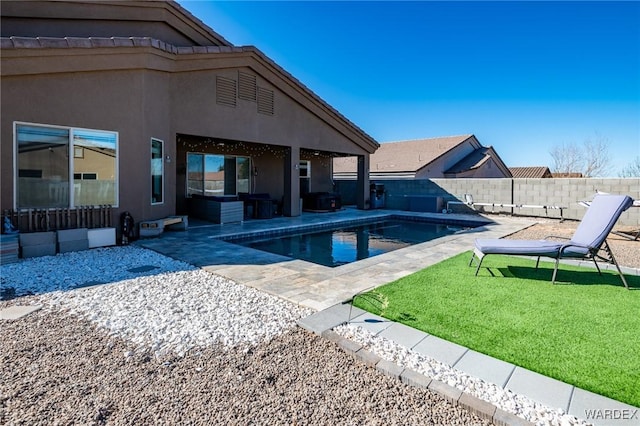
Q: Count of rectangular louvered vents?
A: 3